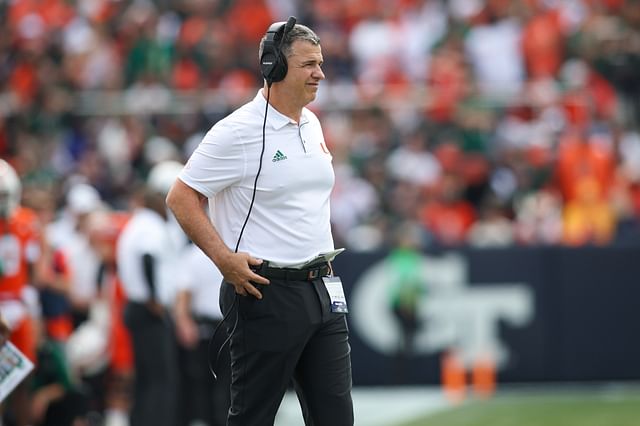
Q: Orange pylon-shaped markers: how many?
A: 2